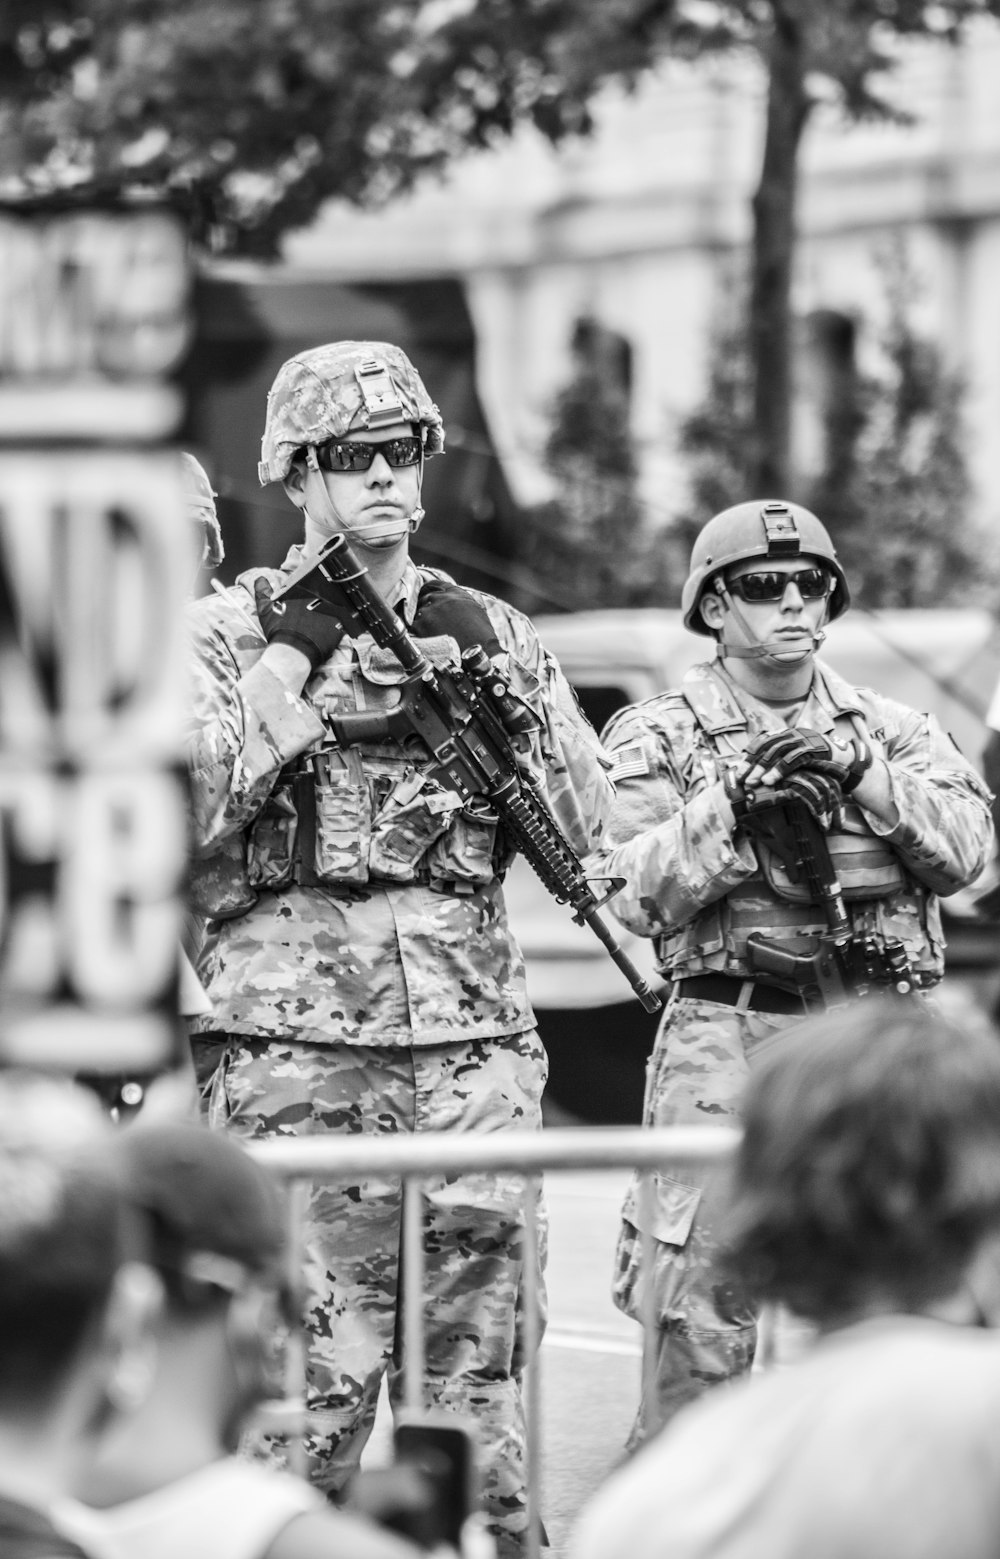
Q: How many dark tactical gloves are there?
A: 4